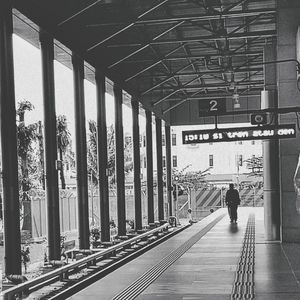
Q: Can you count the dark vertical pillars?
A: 9